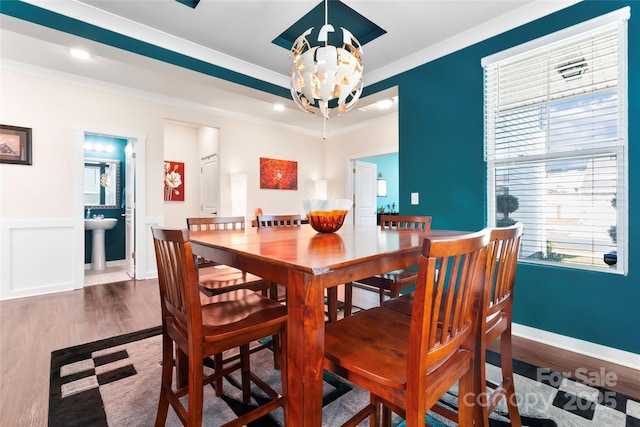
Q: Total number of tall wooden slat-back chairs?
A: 6